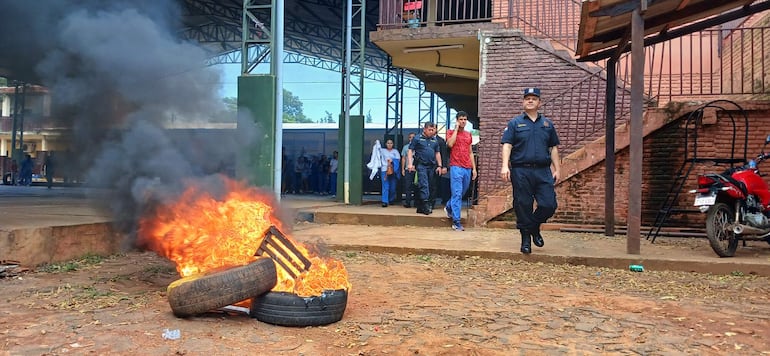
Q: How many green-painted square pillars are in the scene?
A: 2